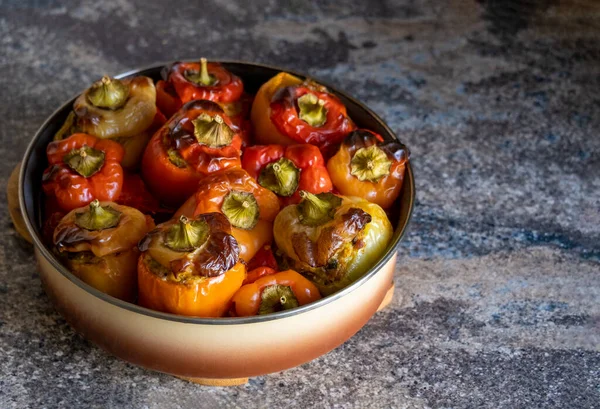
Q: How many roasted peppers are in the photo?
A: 12